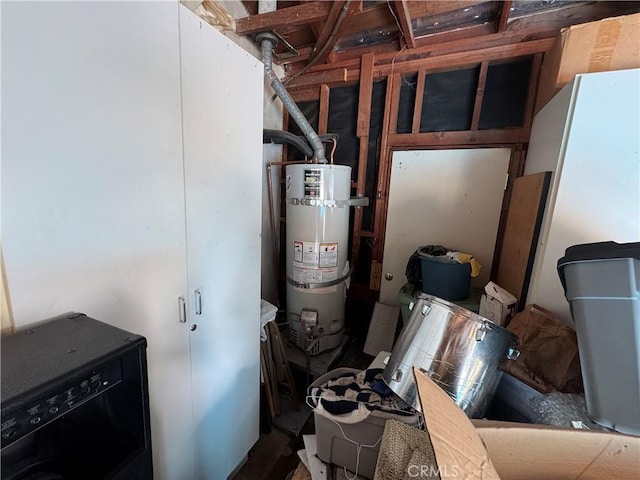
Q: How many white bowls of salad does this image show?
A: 0